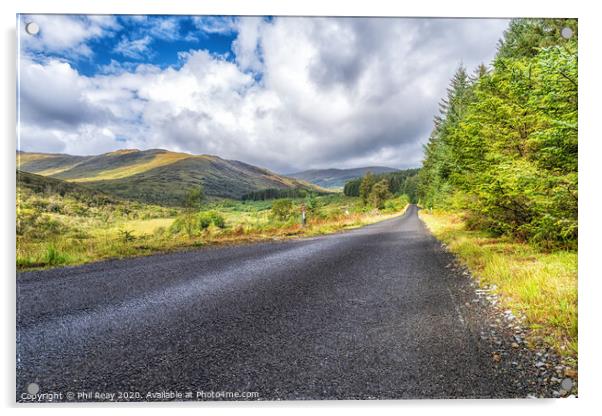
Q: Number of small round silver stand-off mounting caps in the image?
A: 4